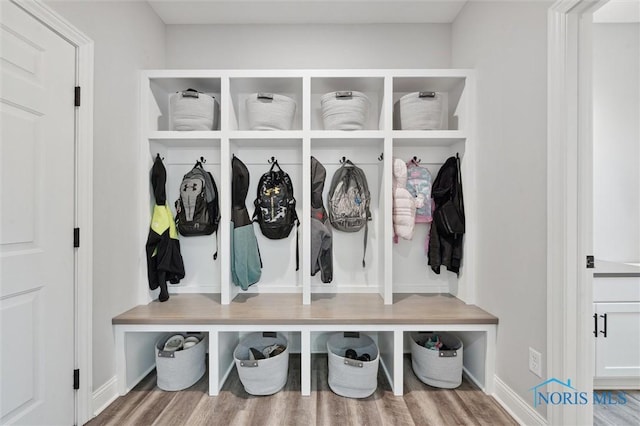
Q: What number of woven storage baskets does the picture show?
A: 8